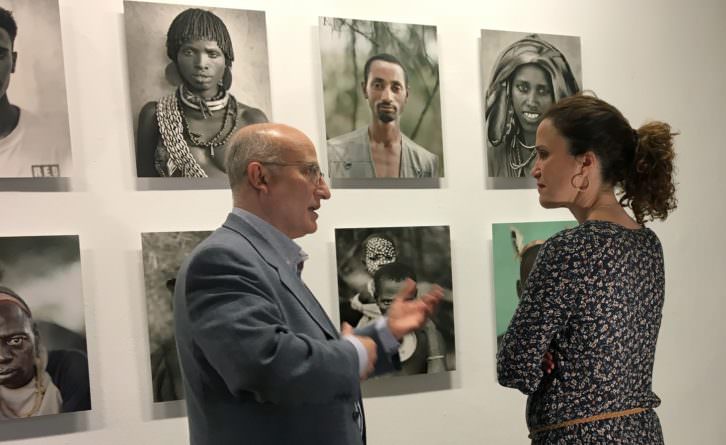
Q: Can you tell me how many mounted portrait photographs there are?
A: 8